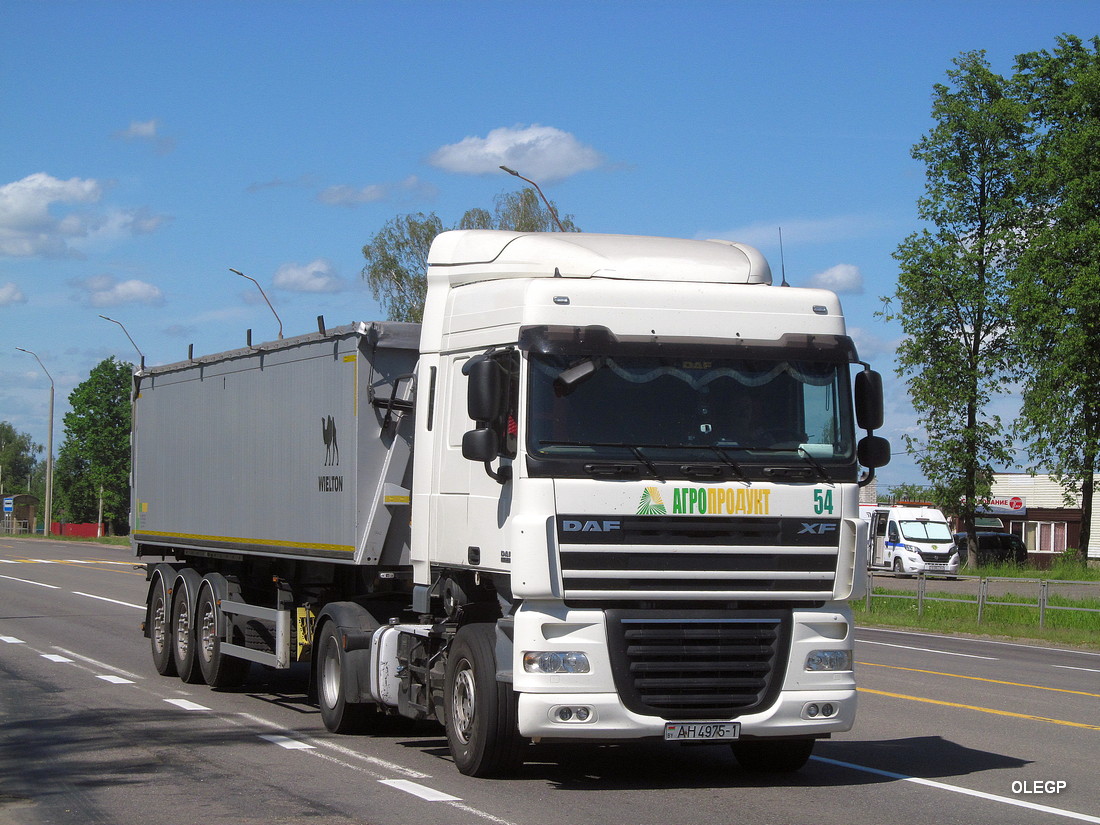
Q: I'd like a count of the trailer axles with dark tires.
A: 3